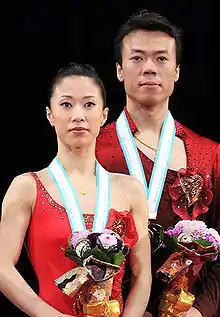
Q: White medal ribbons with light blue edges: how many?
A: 2